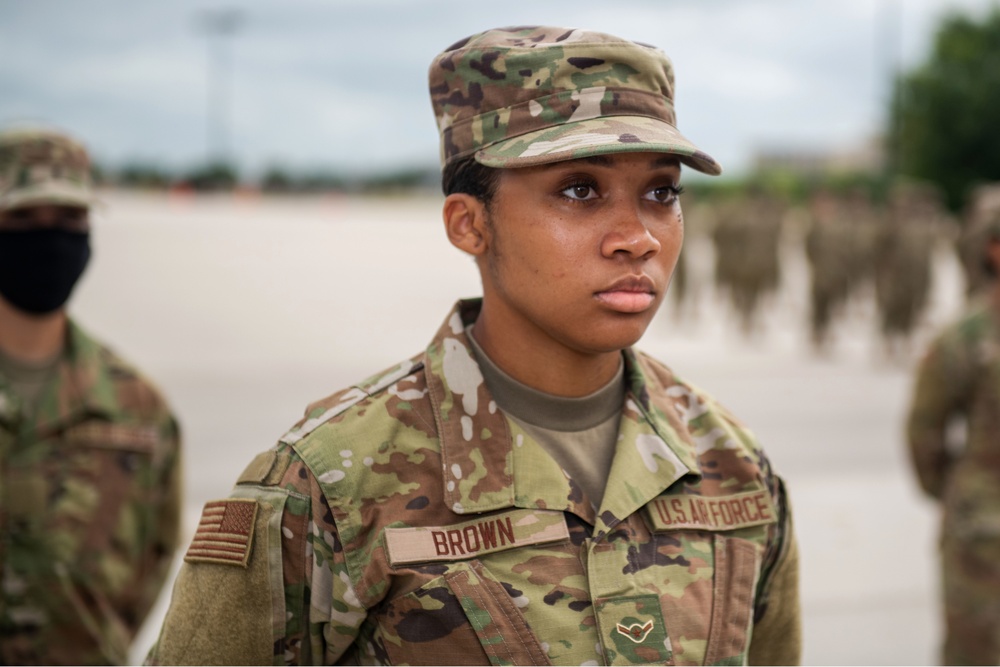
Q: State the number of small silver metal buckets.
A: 0